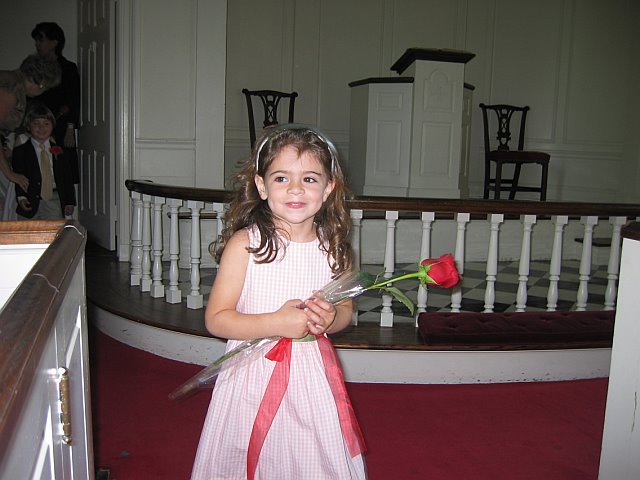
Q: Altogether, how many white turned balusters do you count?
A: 15